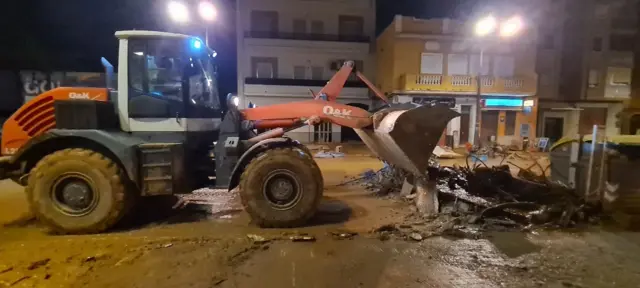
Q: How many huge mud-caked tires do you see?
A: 2